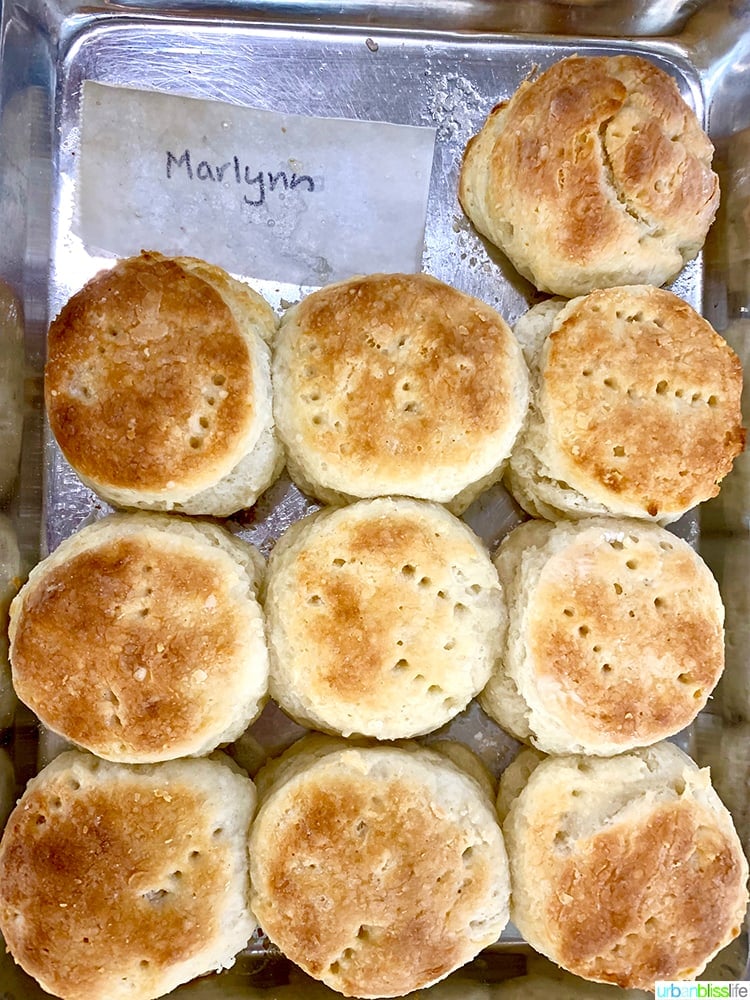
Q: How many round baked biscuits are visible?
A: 10